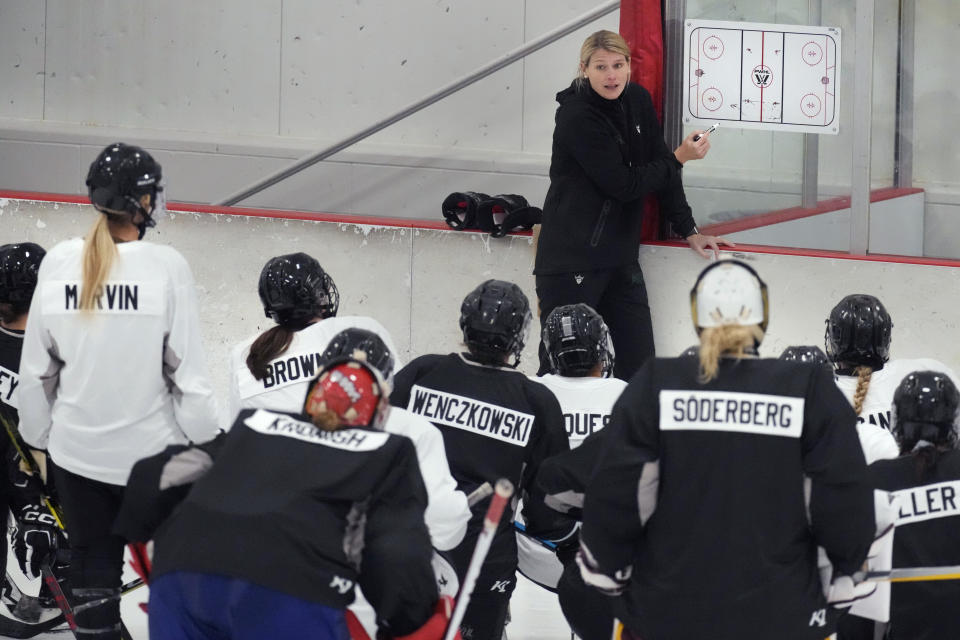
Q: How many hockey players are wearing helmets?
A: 12